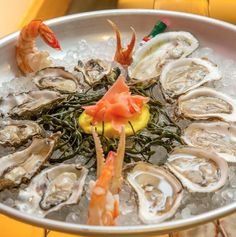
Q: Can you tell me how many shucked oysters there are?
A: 12